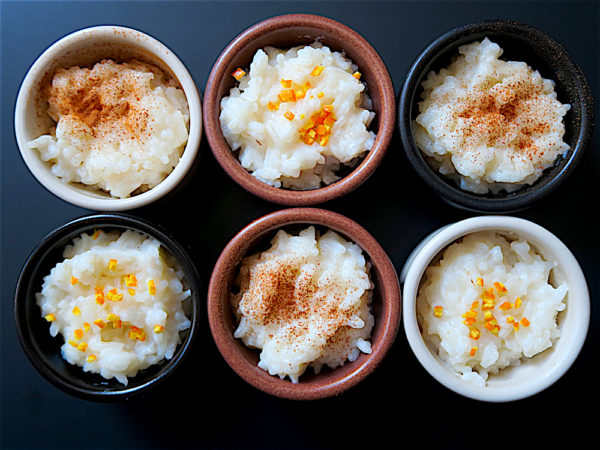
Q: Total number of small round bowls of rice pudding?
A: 6